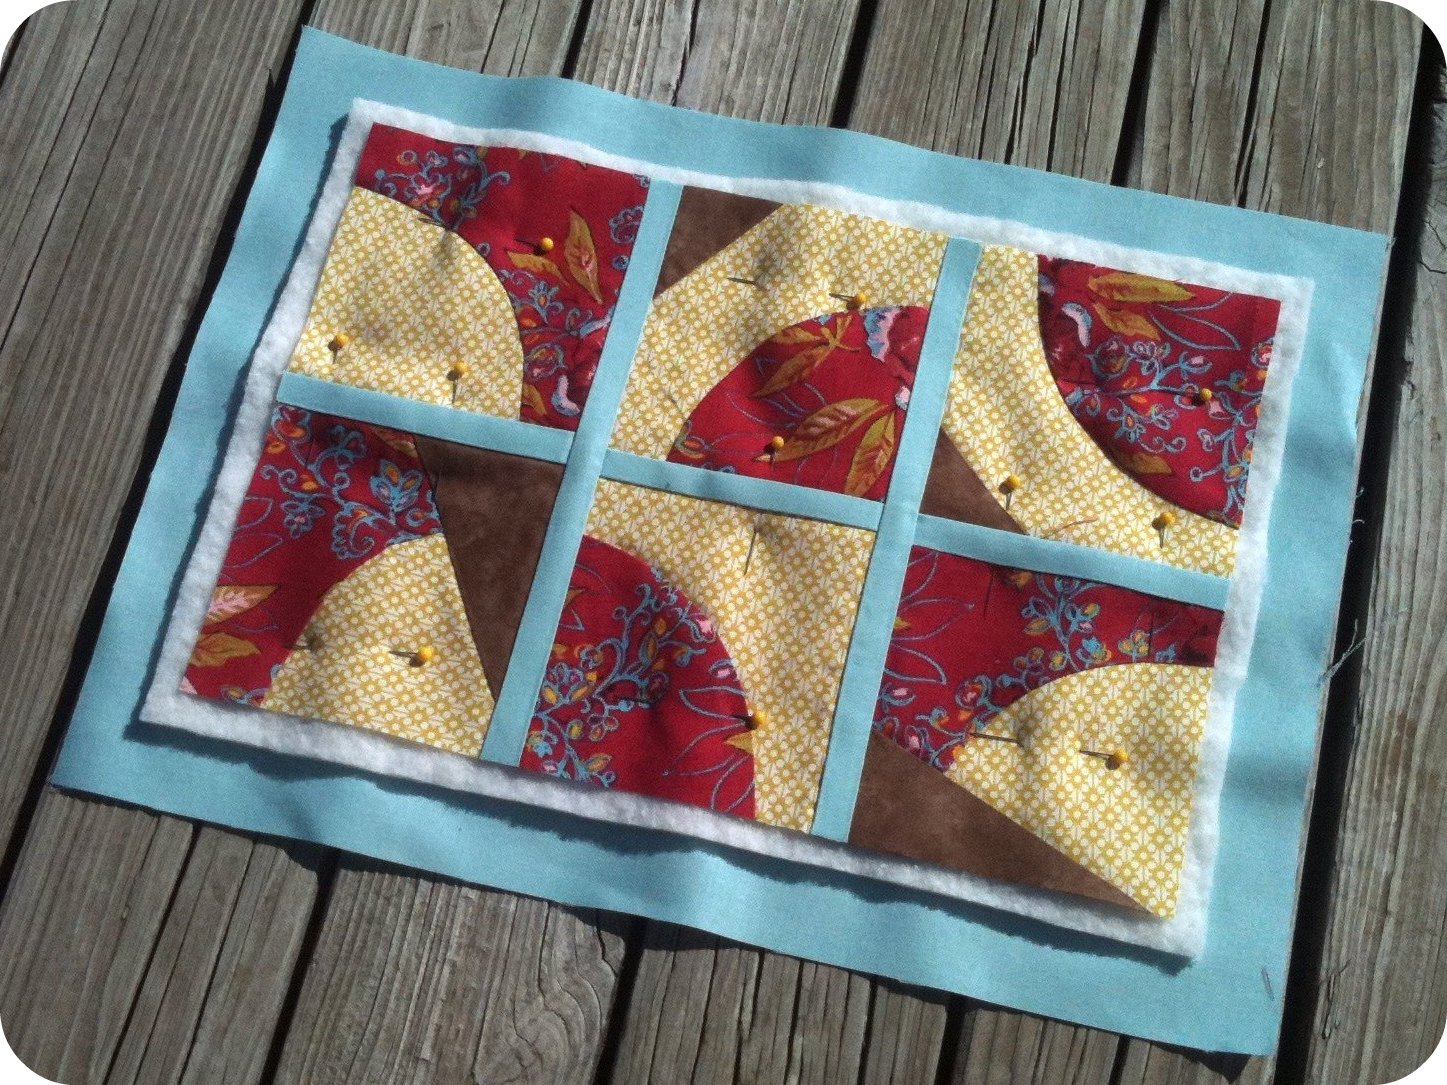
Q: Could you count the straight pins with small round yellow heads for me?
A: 11